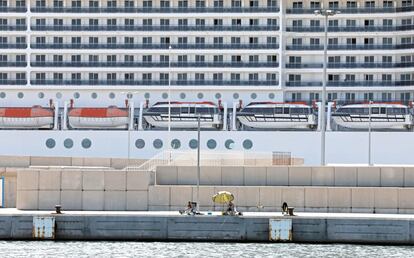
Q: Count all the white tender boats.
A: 3